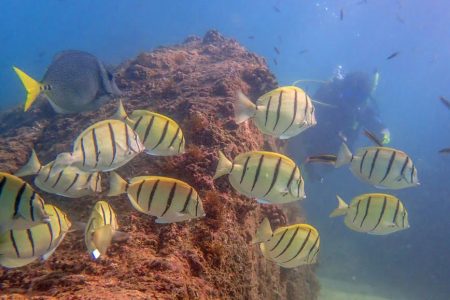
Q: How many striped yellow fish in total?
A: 12